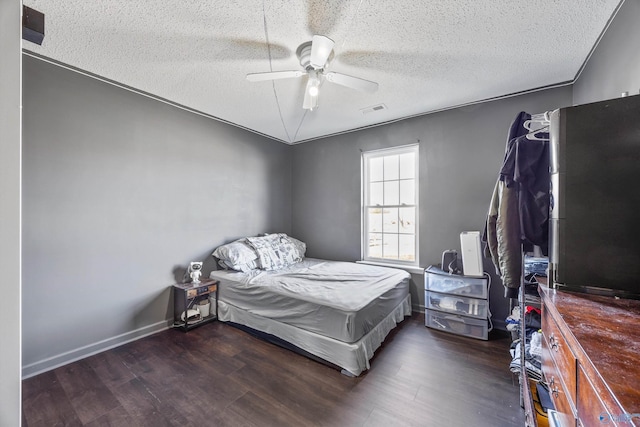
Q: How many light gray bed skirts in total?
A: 1